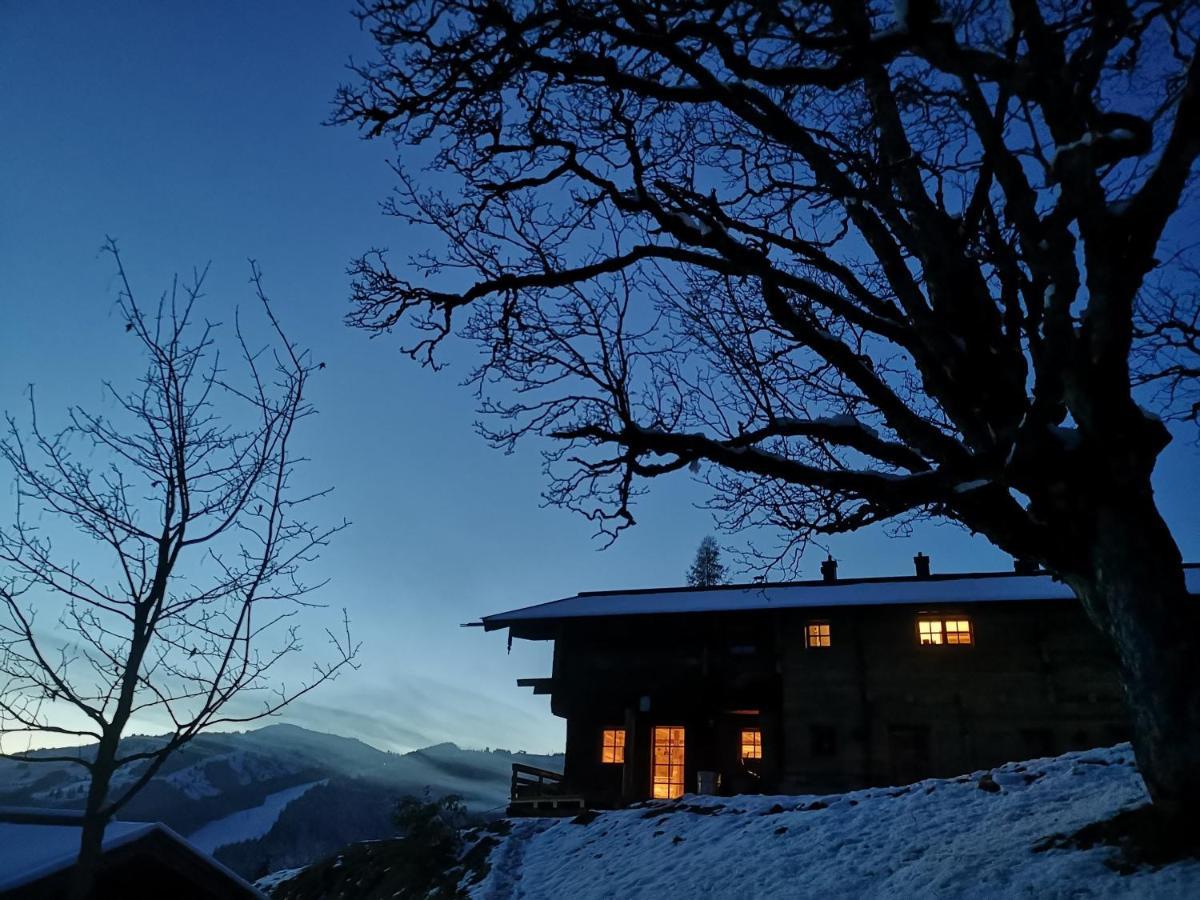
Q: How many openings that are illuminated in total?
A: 5